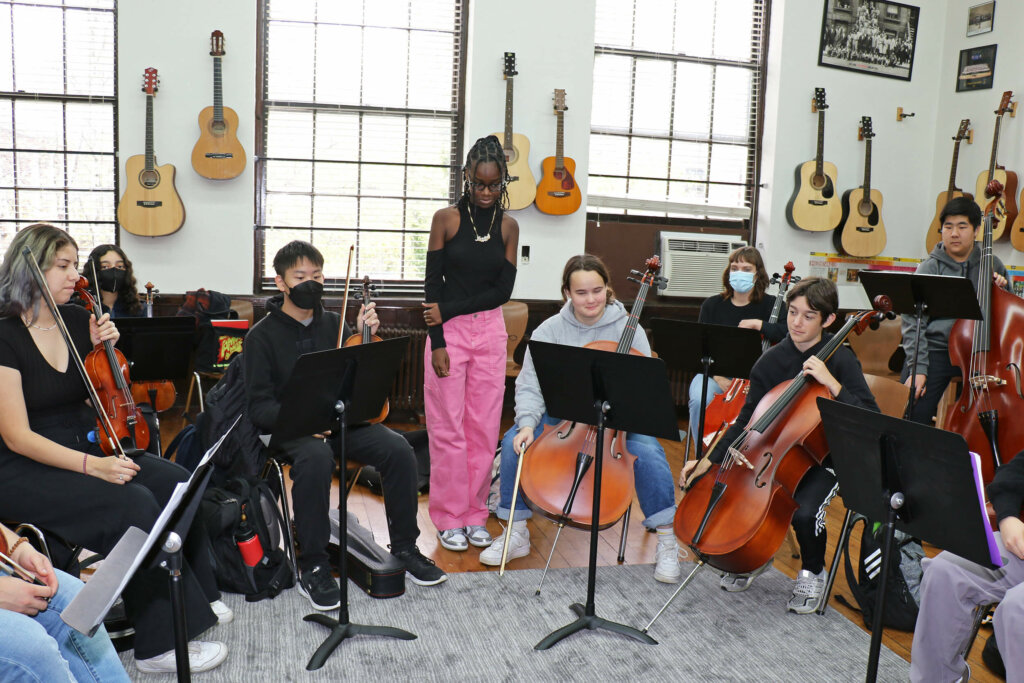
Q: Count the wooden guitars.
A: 9